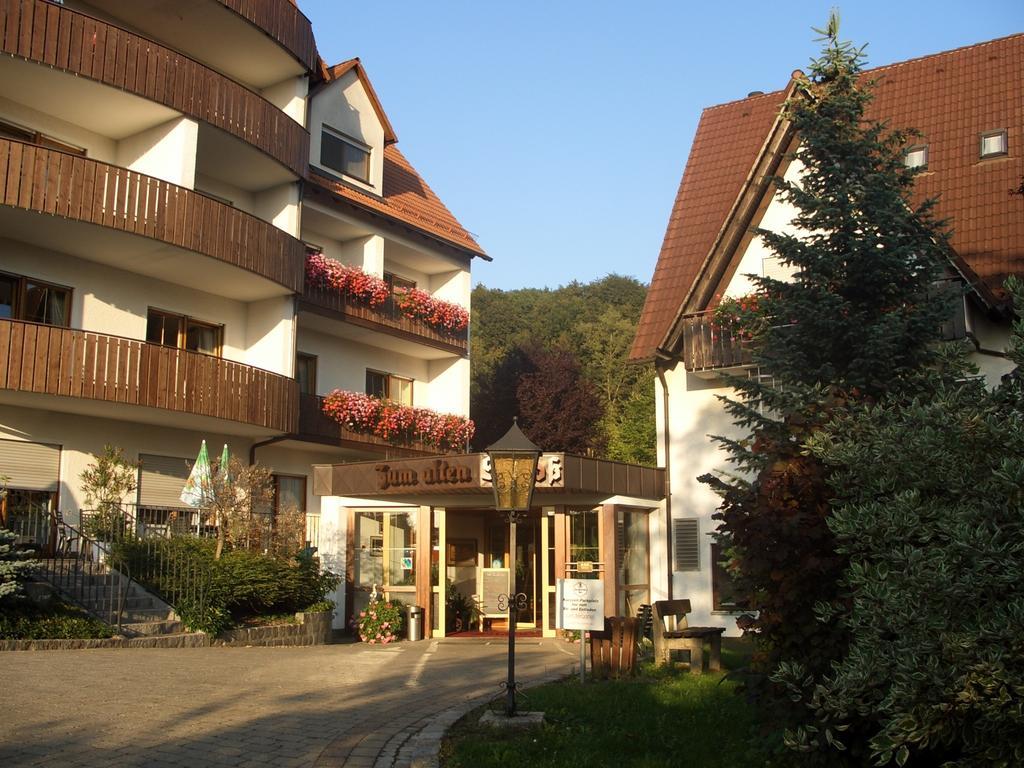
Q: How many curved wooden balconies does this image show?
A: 4